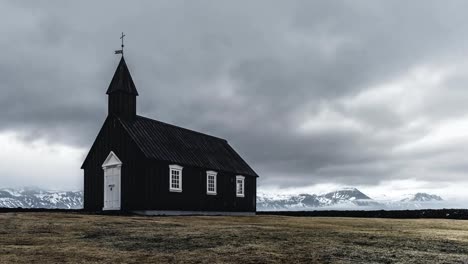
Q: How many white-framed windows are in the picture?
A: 3